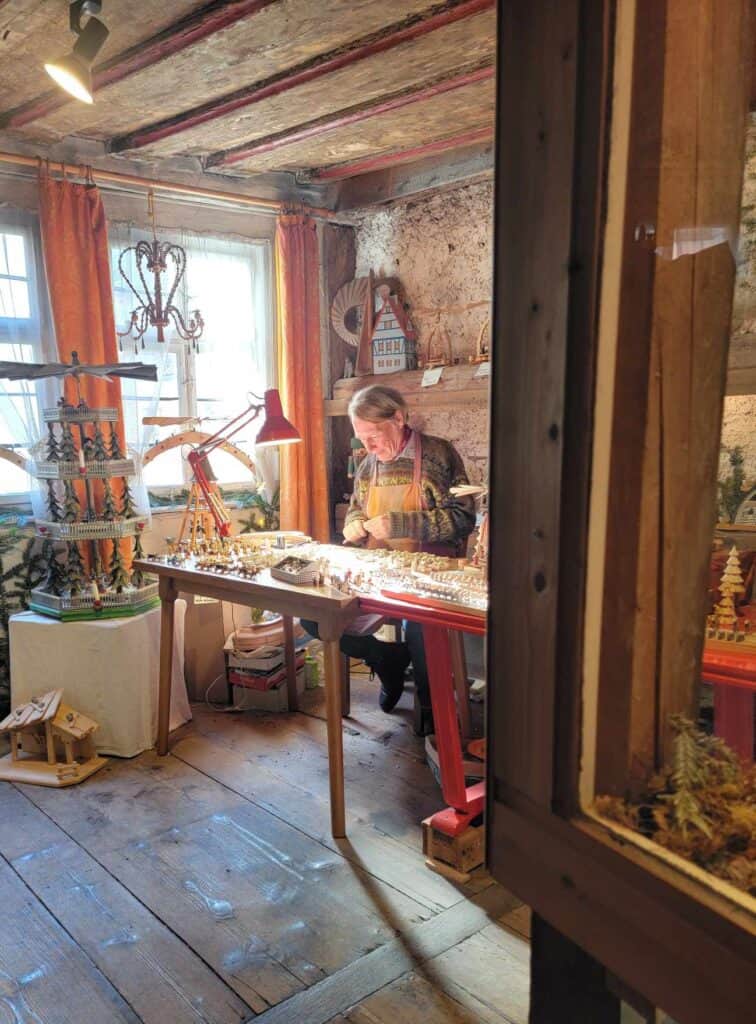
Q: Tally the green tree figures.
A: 12